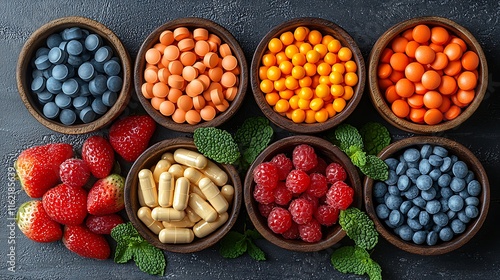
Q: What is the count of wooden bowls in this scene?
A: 7